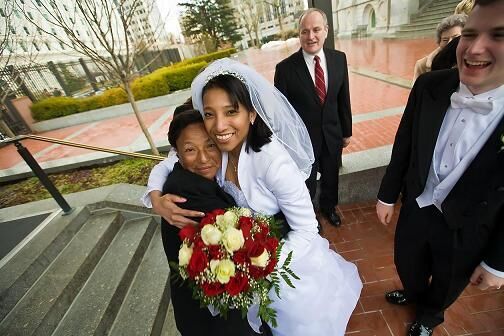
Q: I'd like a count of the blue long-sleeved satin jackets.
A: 0